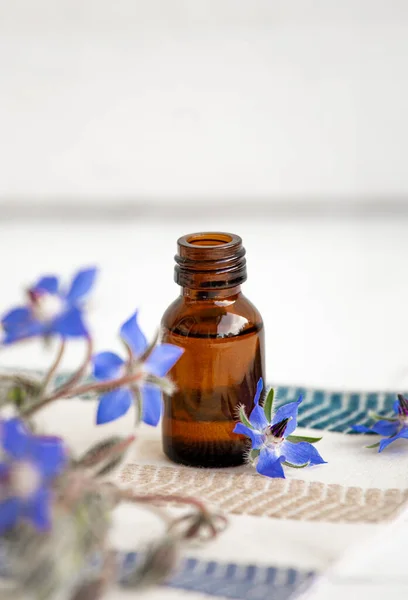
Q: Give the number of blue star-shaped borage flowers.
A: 5